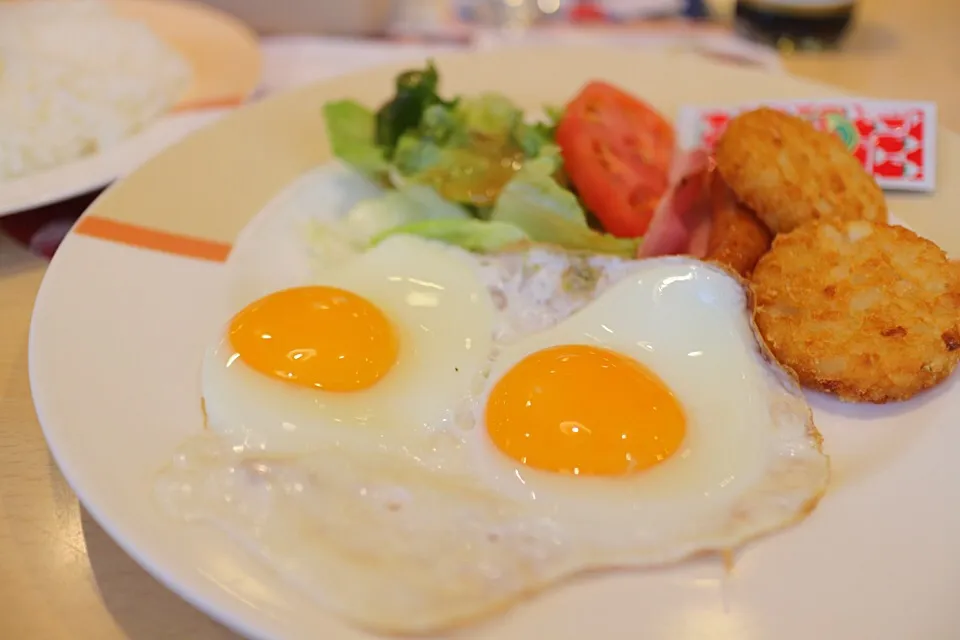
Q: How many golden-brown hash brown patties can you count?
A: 2